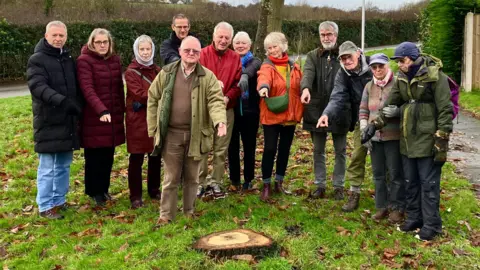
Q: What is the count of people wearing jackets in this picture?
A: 12